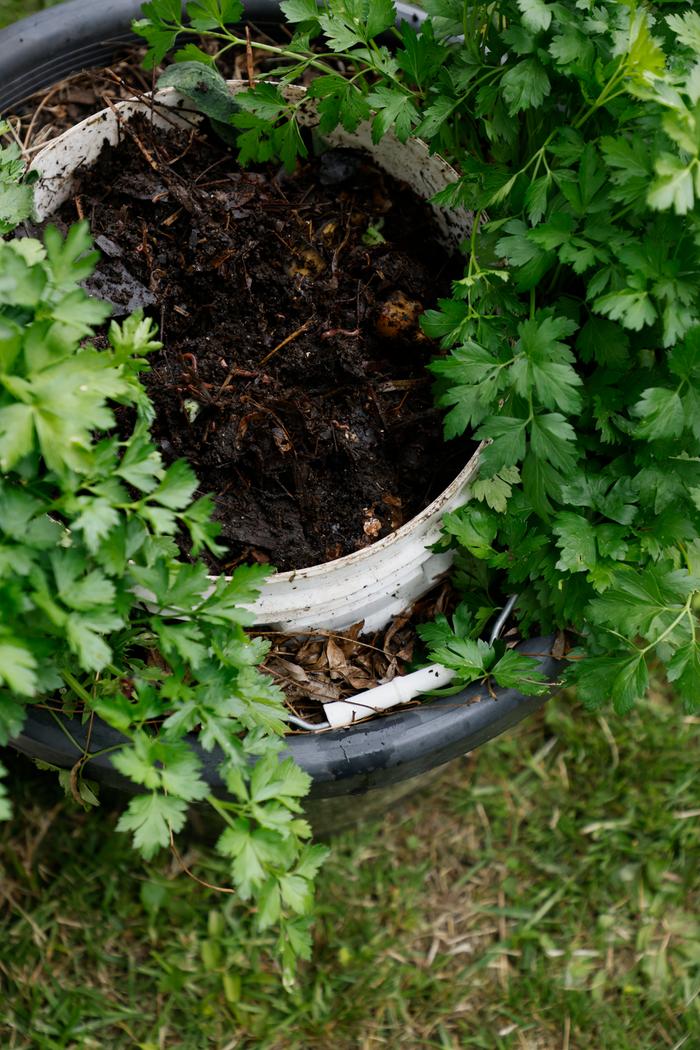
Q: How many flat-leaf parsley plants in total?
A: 2